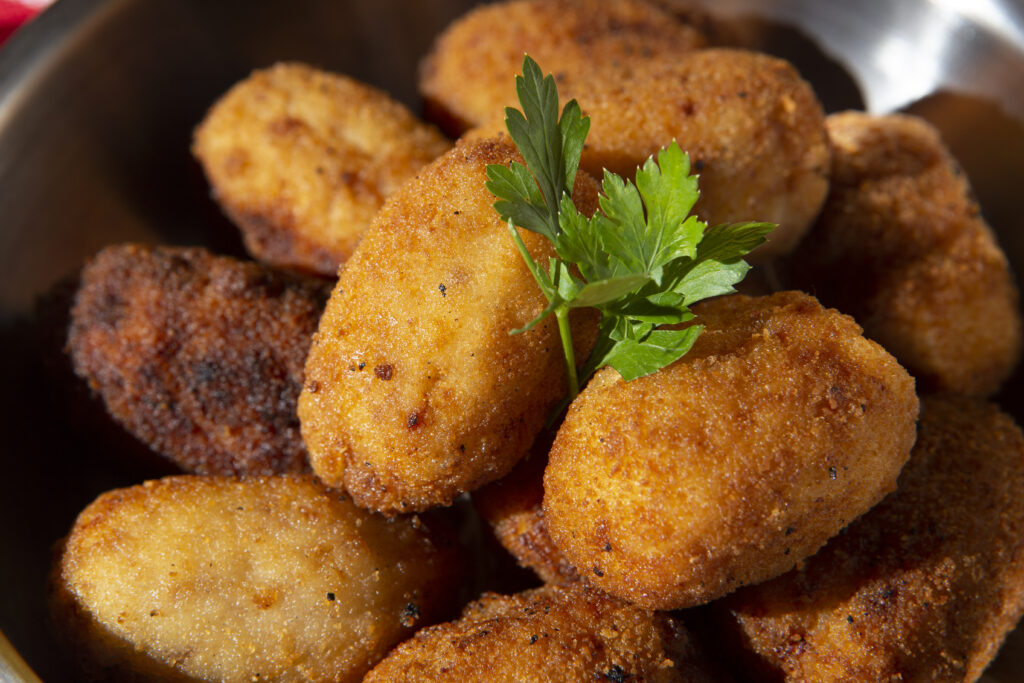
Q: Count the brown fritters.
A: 11